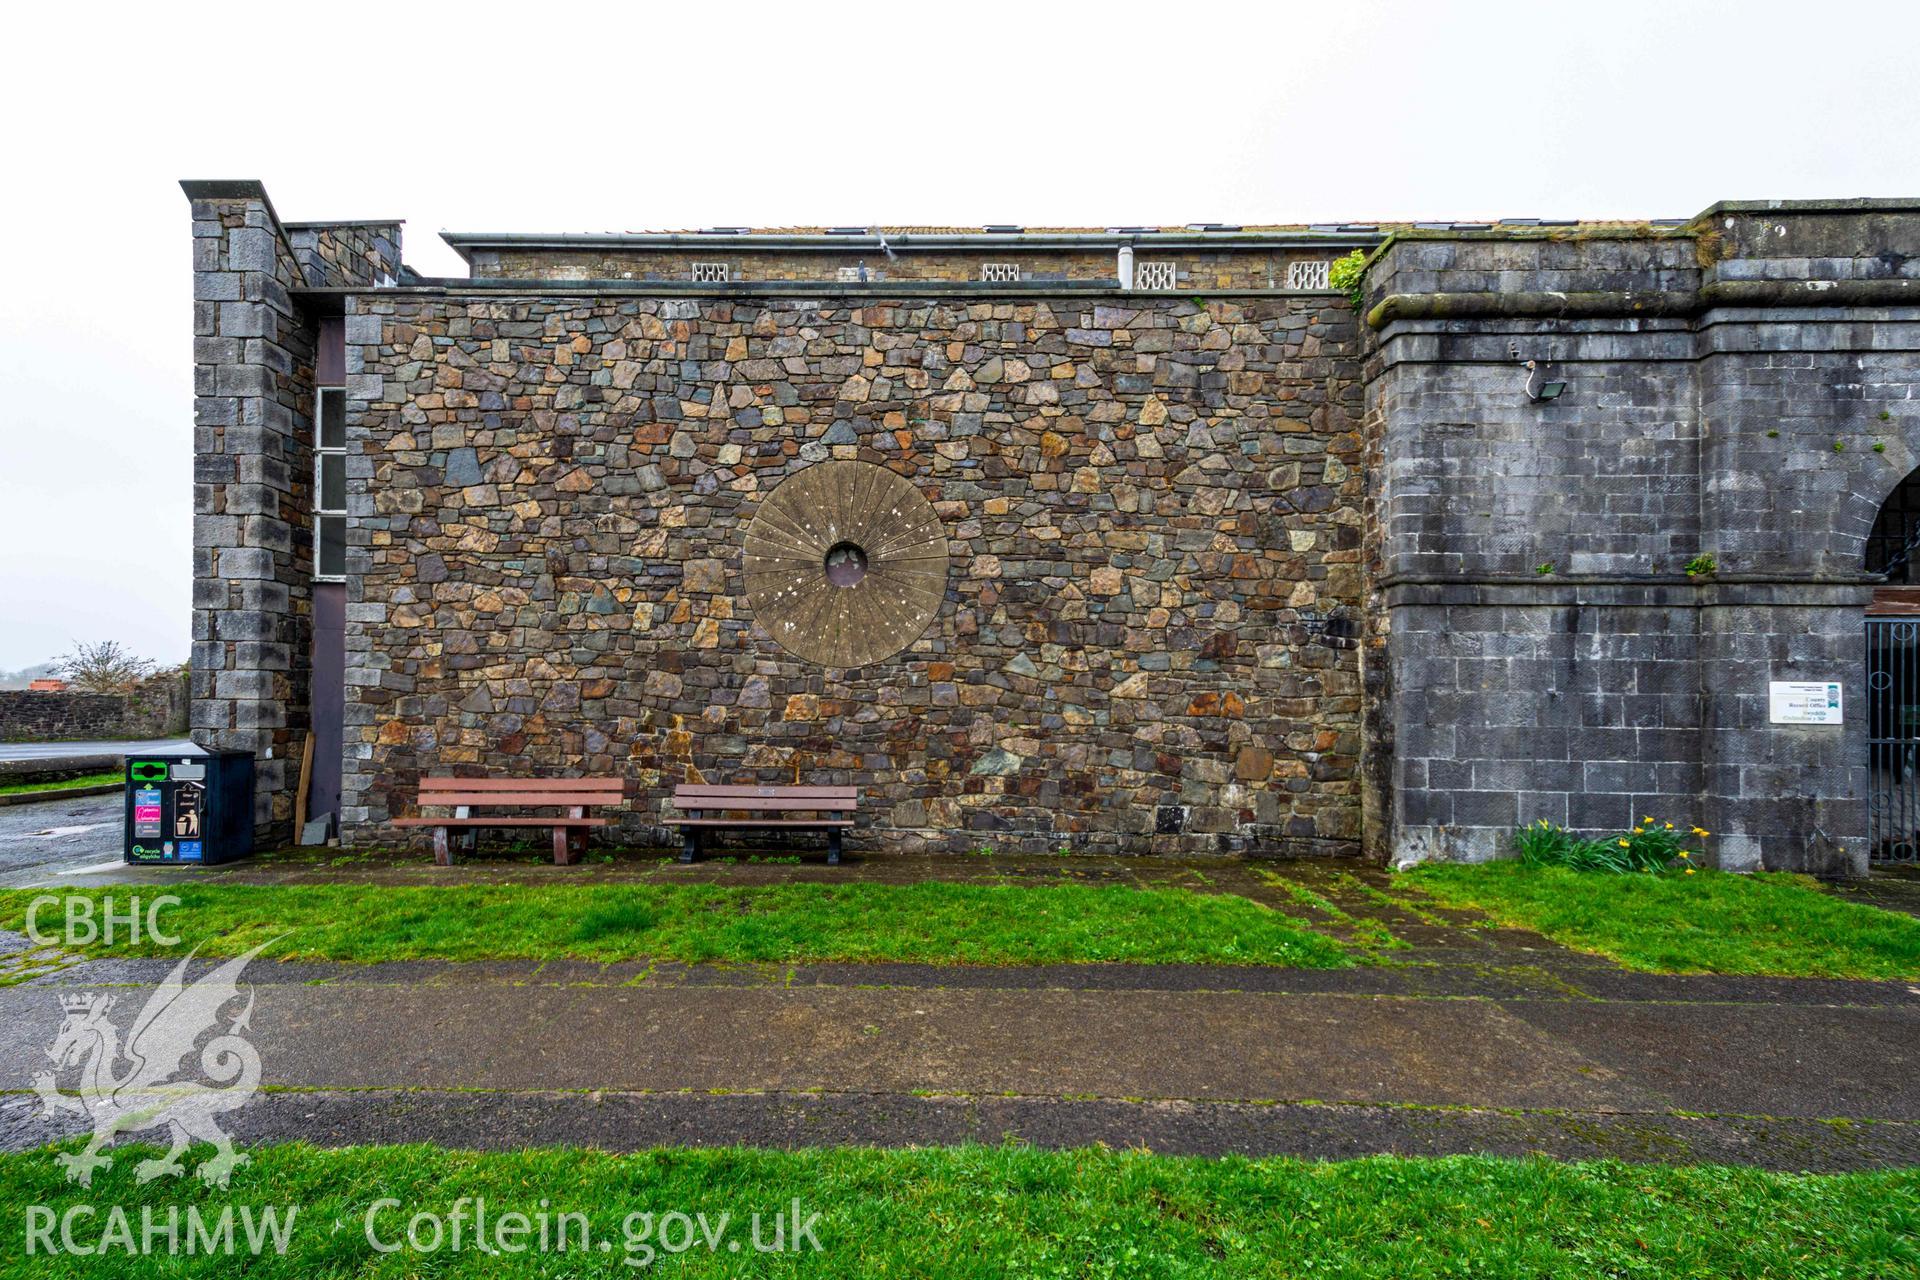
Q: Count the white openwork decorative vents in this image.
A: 4